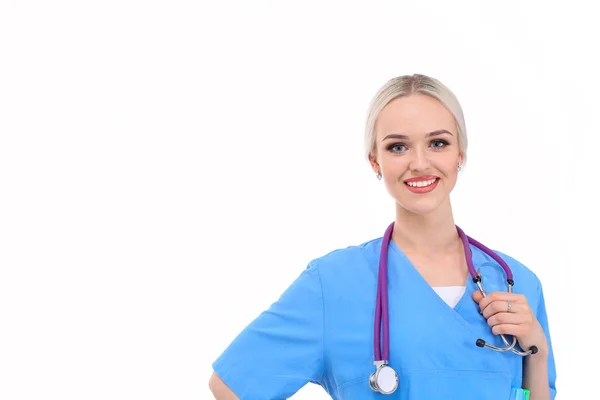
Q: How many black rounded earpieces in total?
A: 2